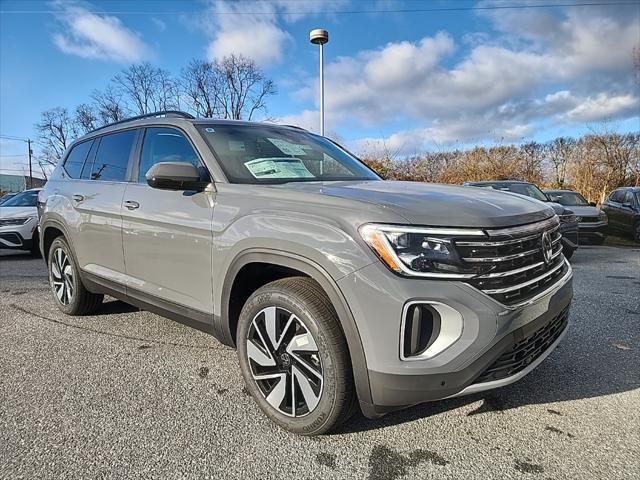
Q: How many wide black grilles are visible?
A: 2